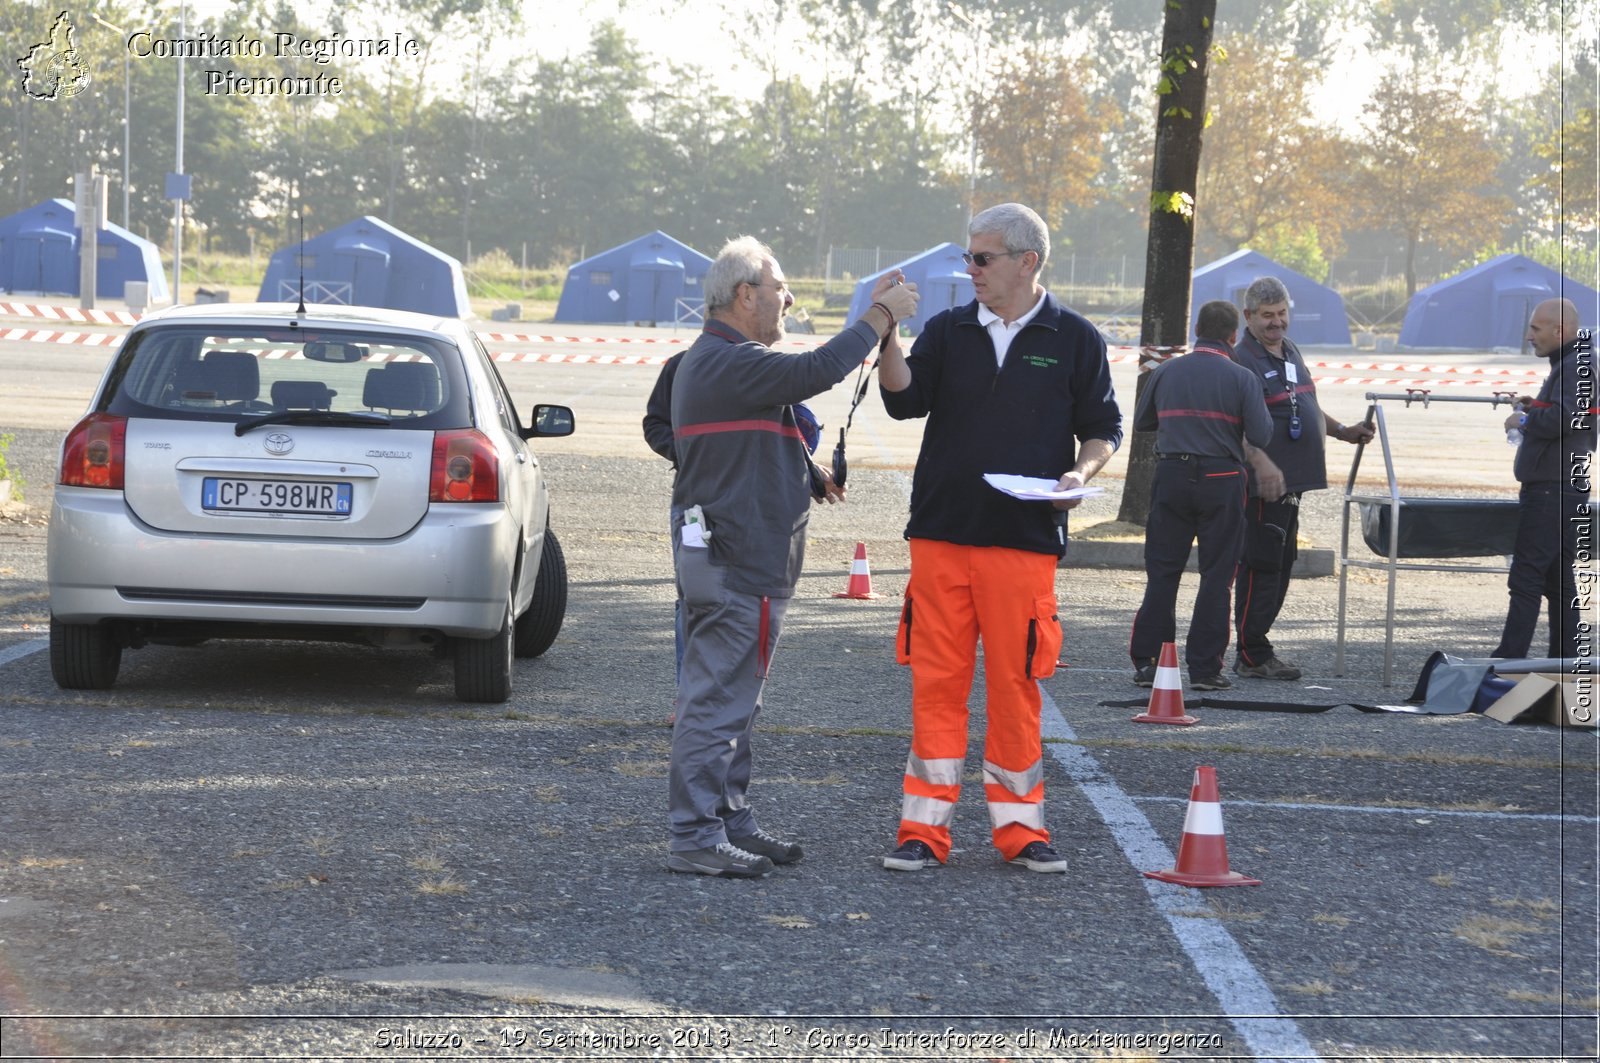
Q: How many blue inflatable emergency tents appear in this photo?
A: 6